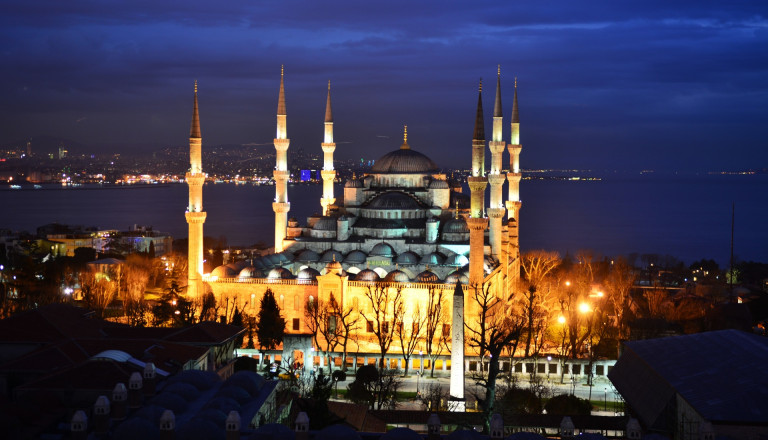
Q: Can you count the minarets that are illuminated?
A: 6